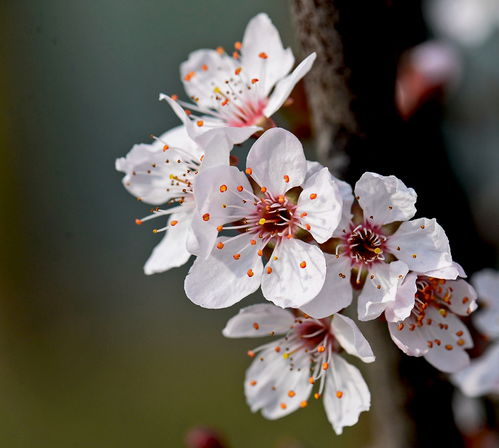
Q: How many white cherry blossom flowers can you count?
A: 6